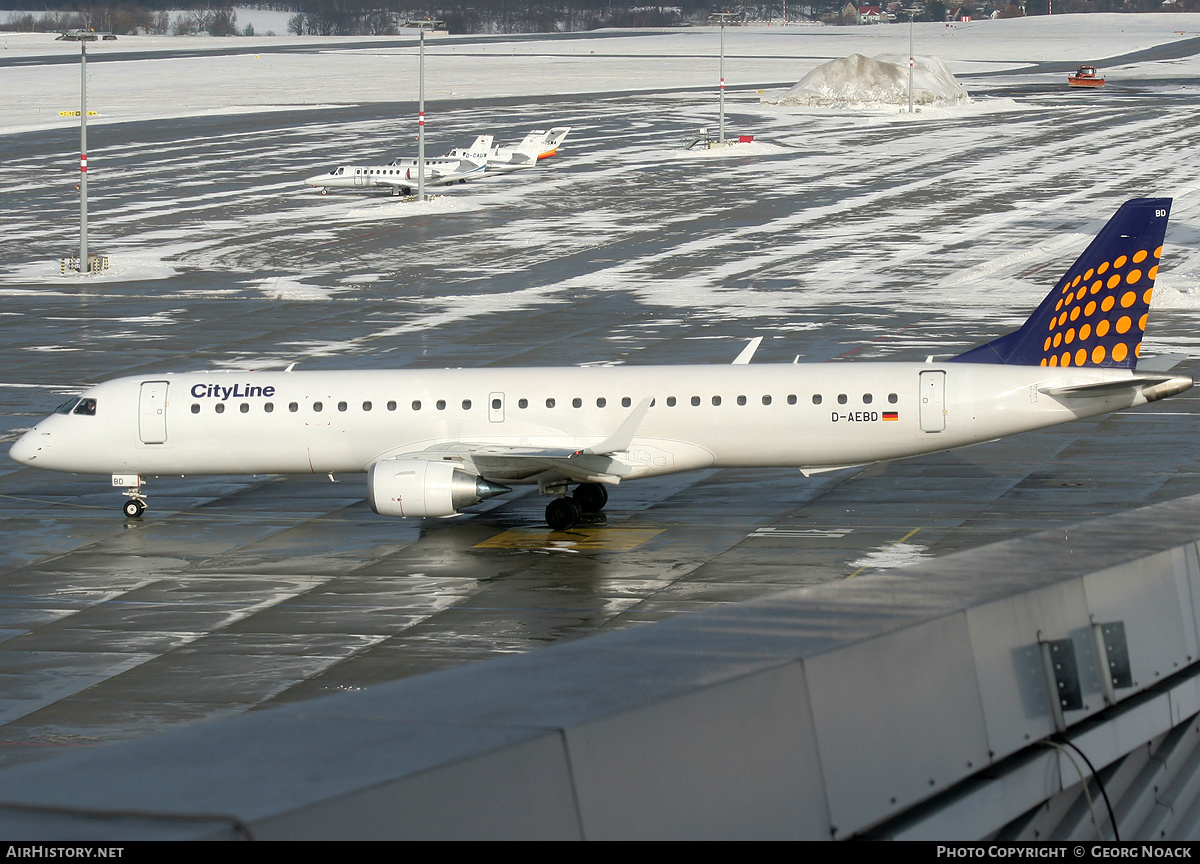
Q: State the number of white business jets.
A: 3